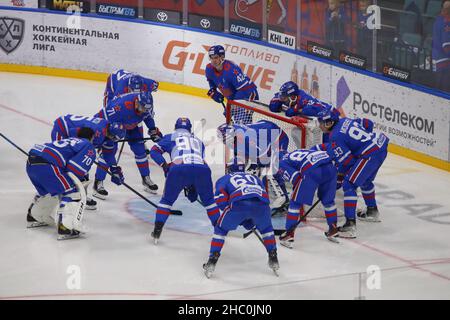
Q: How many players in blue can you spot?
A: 11